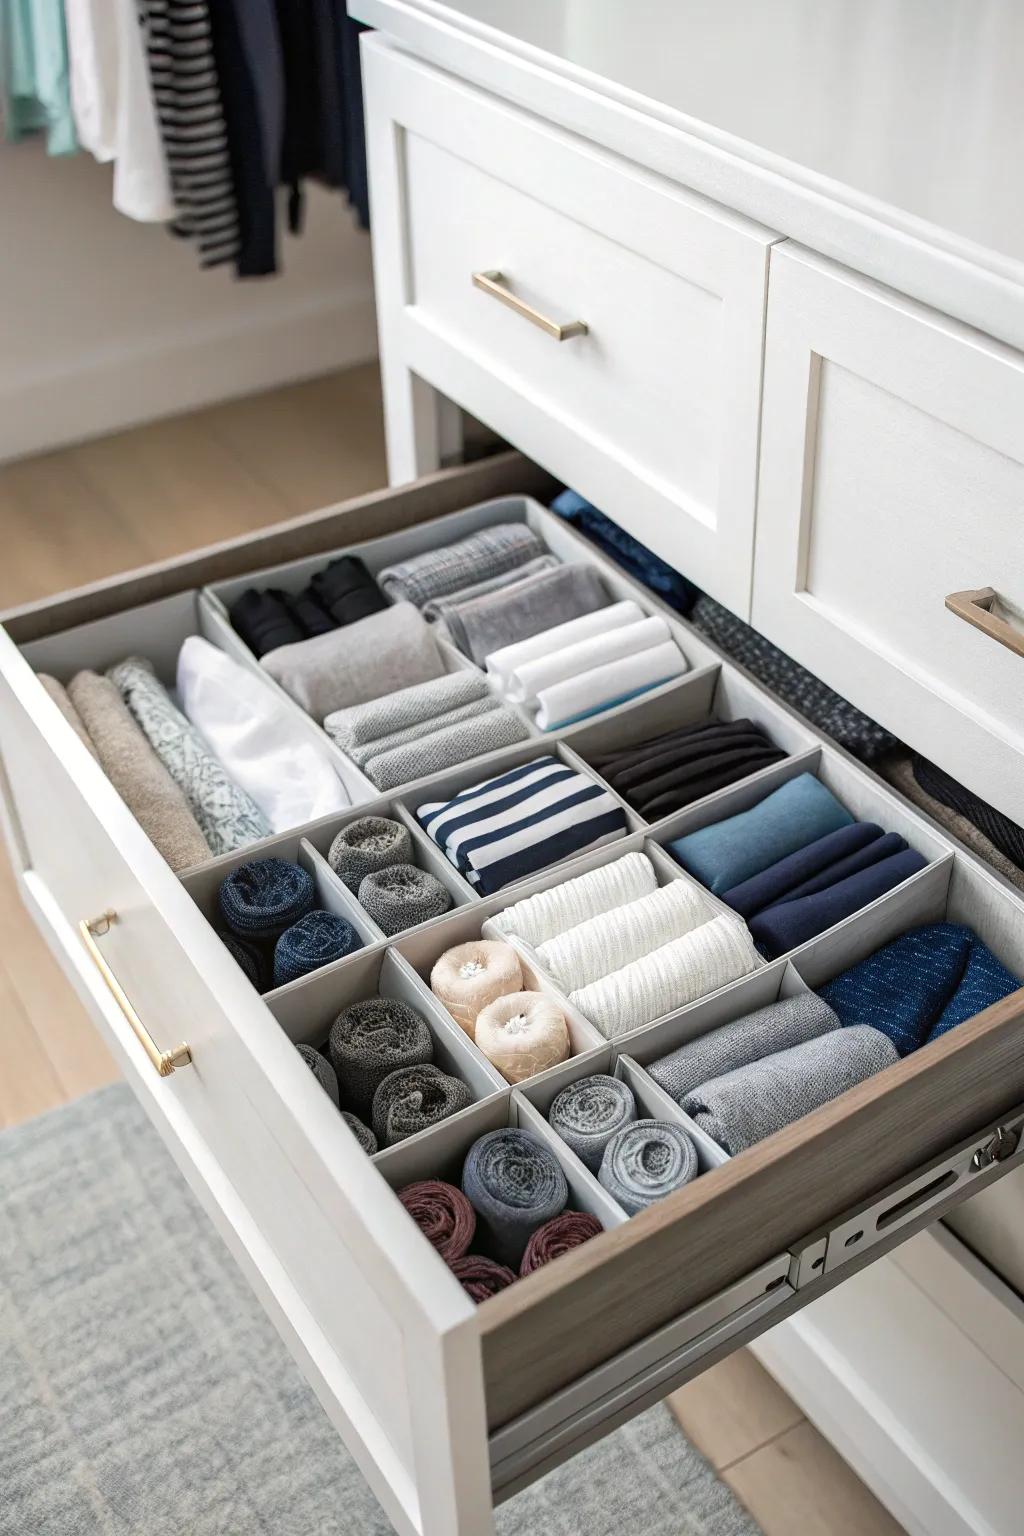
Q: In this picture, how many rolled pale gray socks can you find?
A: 2